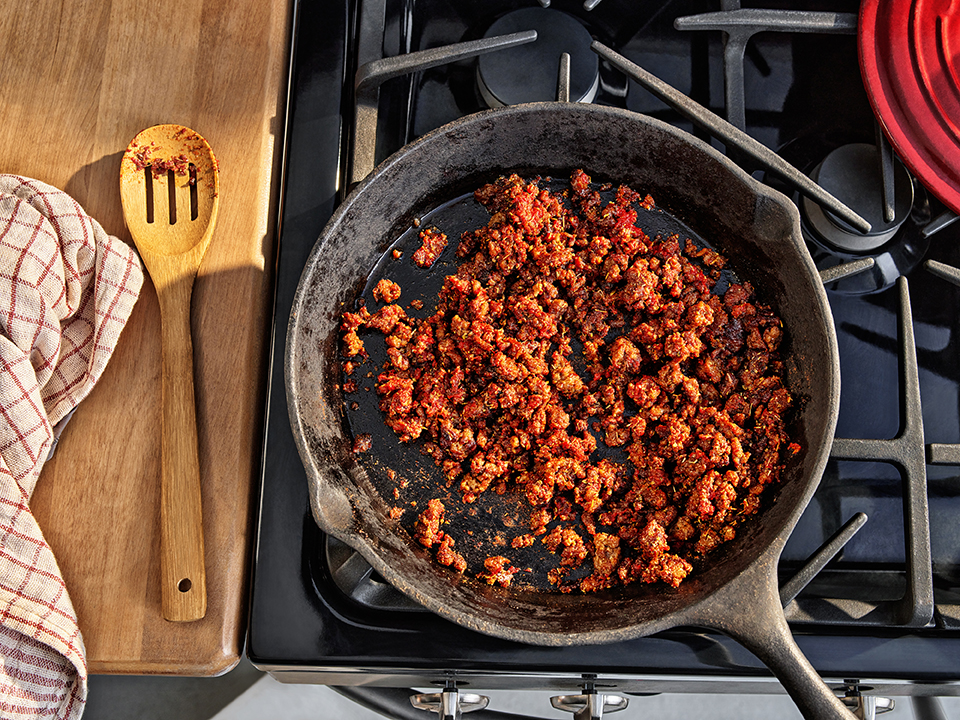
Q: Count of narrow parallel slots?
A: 3